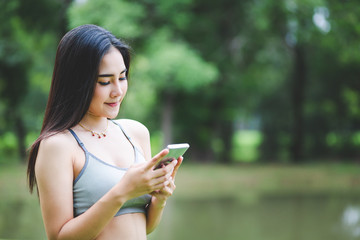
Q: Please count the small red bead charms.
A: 3